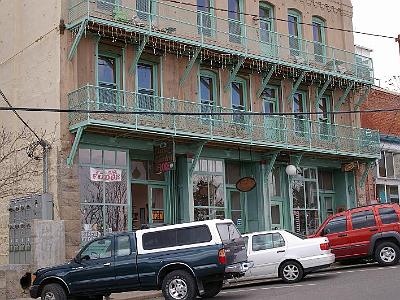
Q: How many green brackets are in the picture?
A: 14